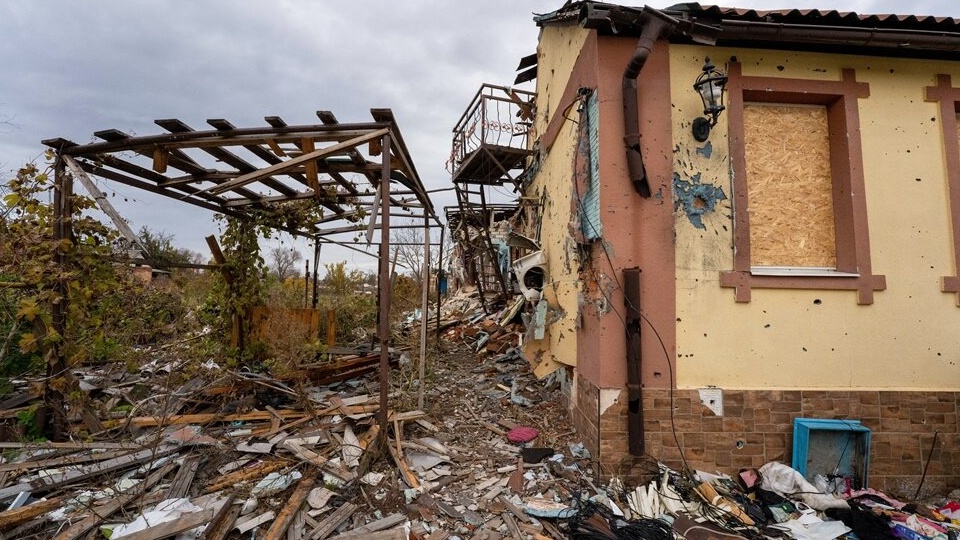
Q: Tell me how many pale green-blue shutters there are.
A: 1